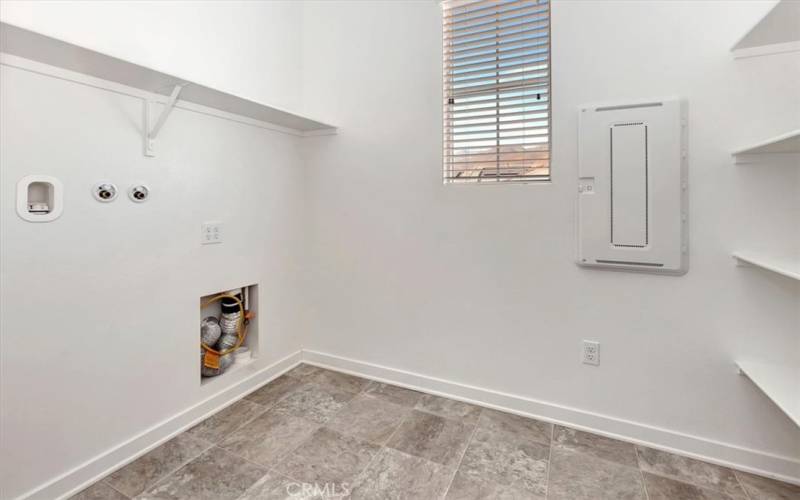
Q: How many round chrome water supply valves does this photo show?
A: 2